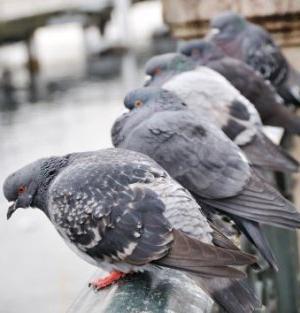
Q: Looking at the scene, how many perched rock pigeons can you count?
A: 5